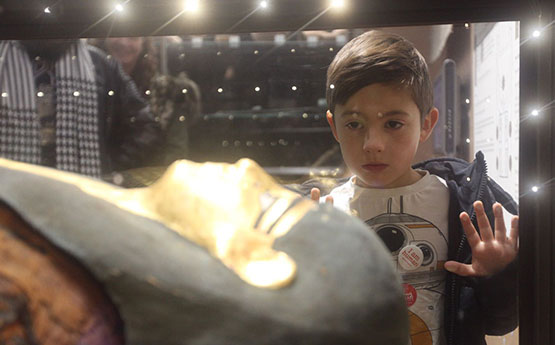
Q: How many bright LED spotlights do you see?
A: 8